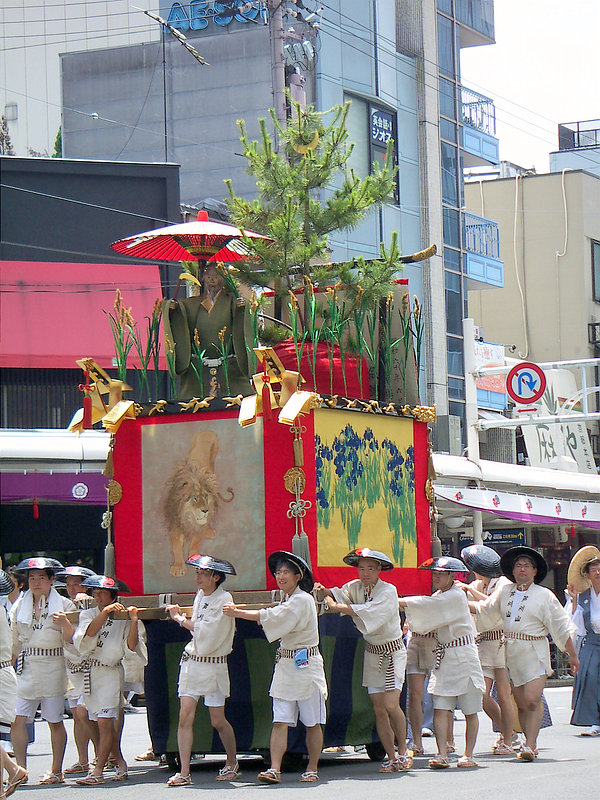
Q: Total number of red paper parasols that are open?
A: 1